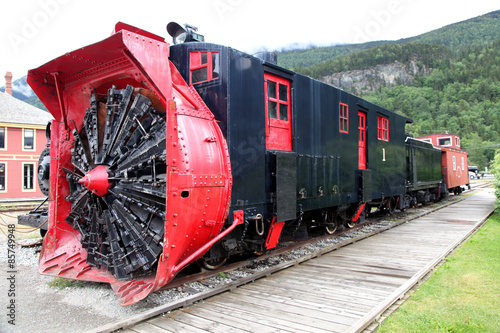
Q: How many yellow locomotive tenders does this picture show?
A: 0